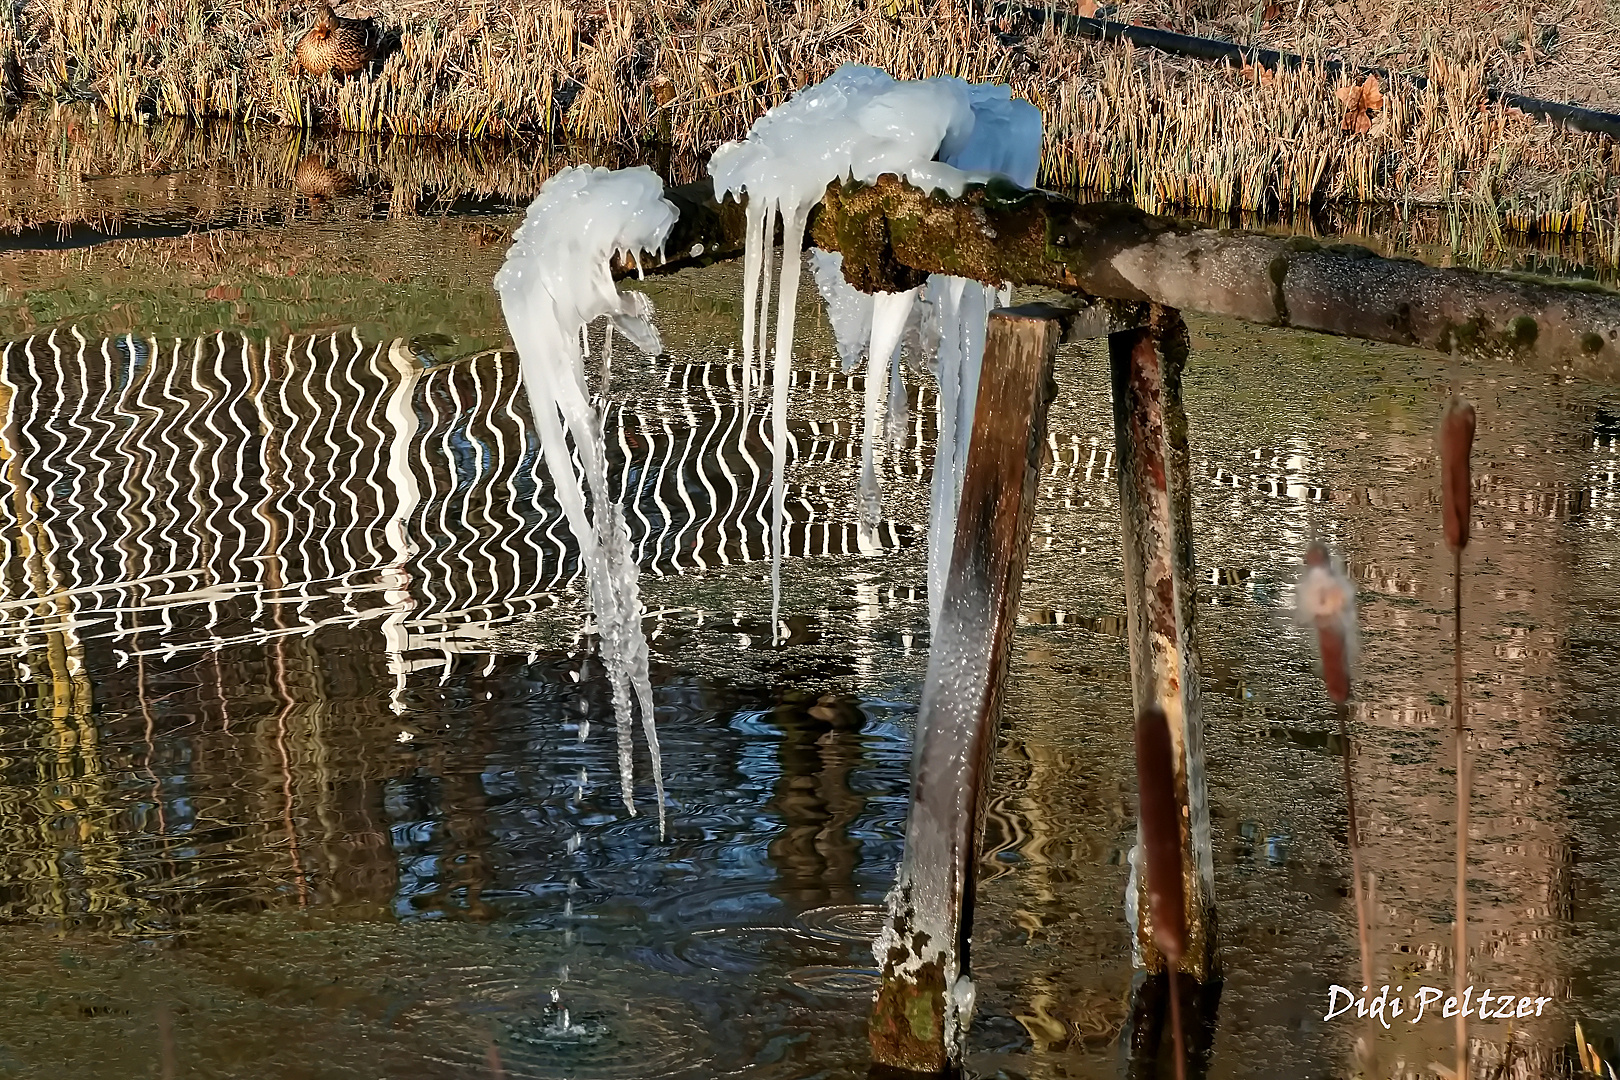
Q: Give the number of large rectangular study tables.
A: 0